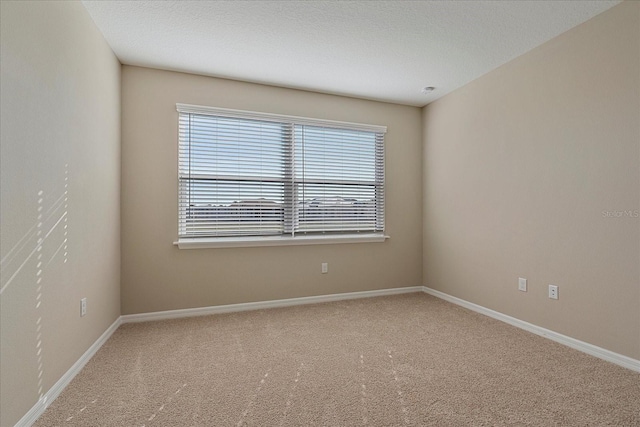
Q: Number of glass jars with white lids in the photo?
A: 0